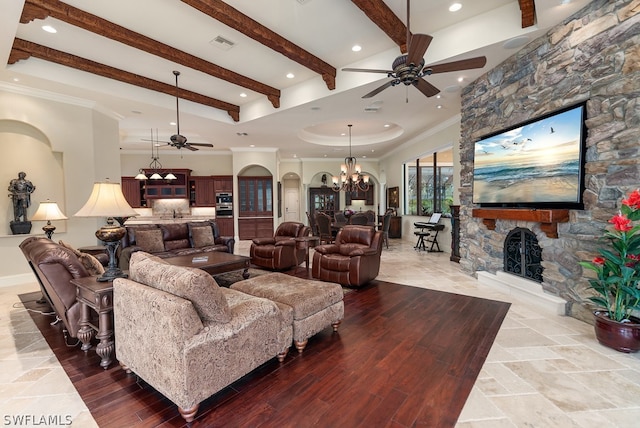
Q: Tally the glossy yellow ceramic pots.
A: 0